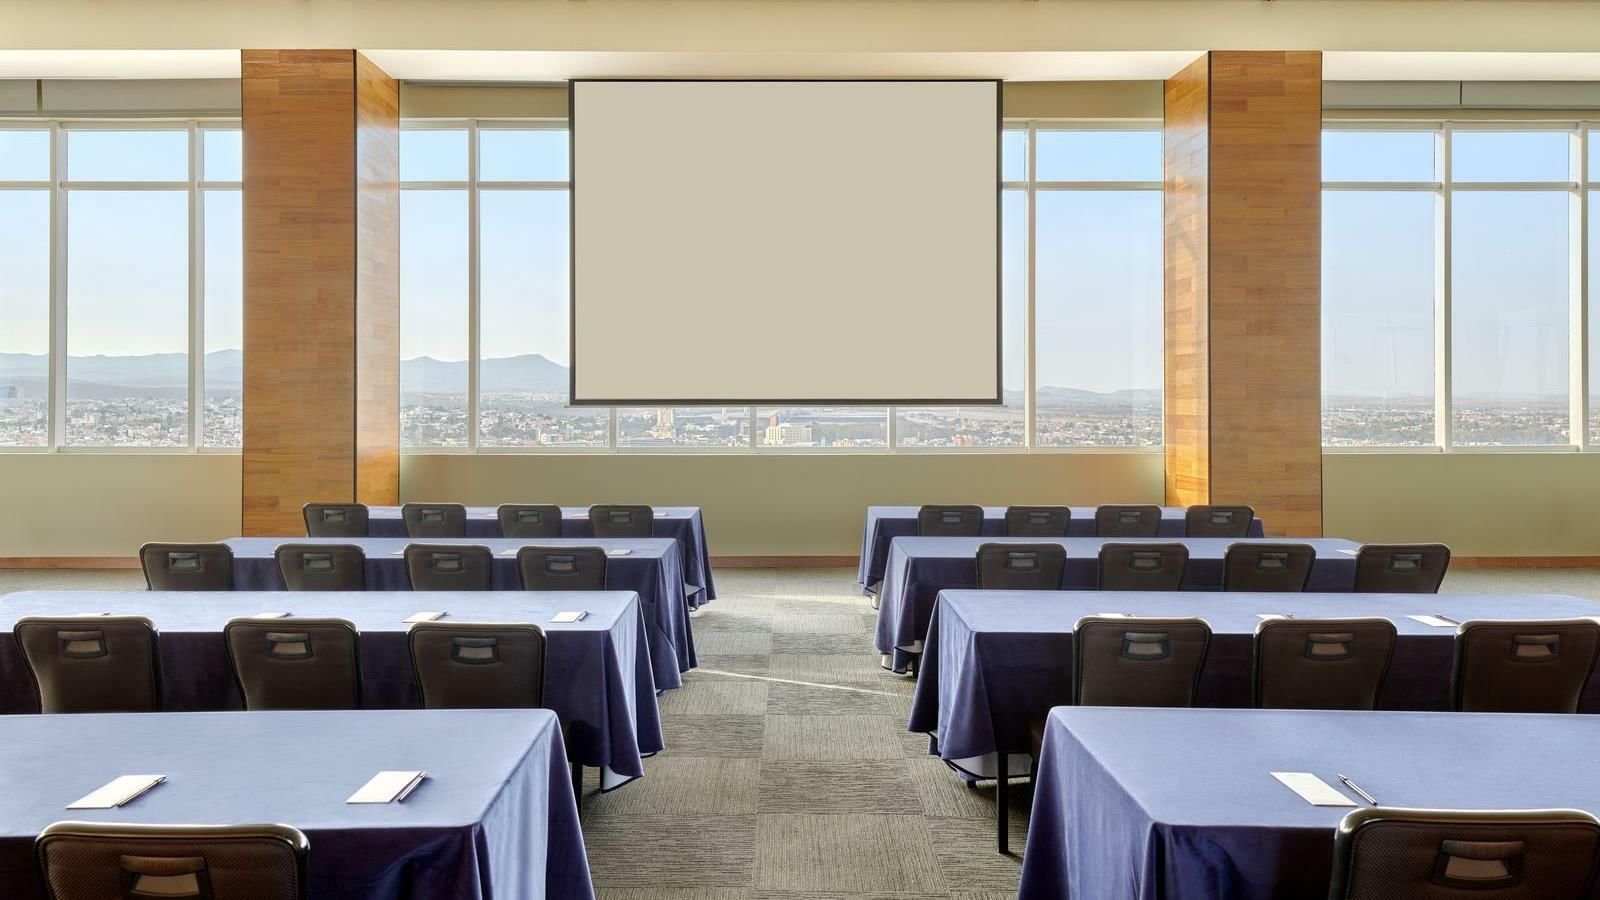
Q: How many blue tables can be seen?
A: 8